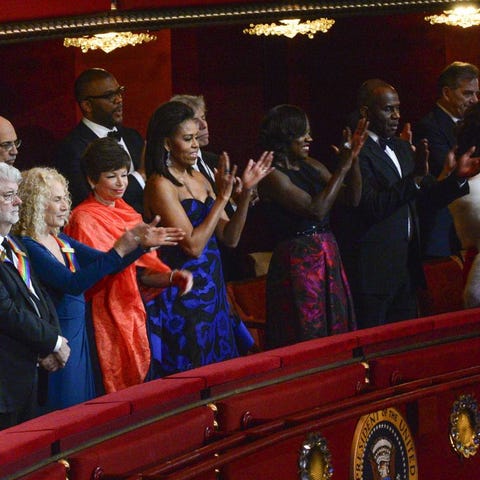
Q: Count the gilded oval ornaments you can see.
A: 2